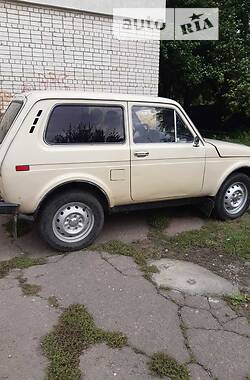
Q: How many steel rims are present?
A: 2